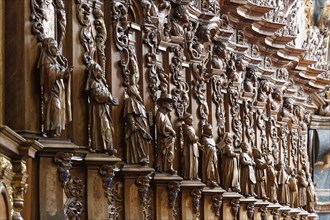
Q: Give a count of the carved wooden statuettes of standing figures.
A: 14